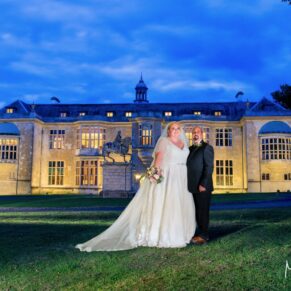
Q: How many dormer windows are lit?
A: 8